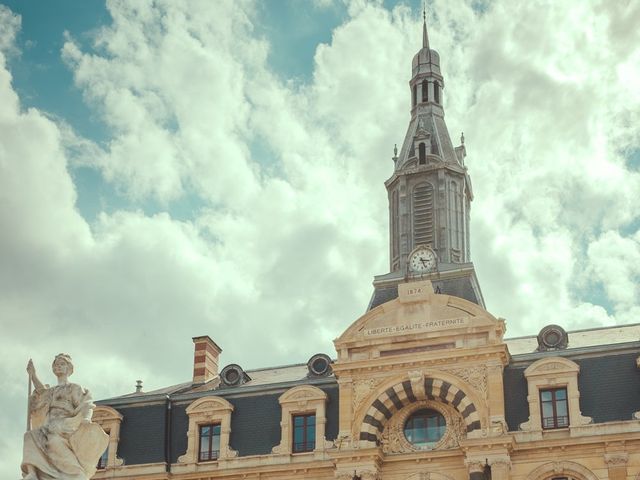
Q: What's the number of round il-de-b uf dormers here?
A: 3